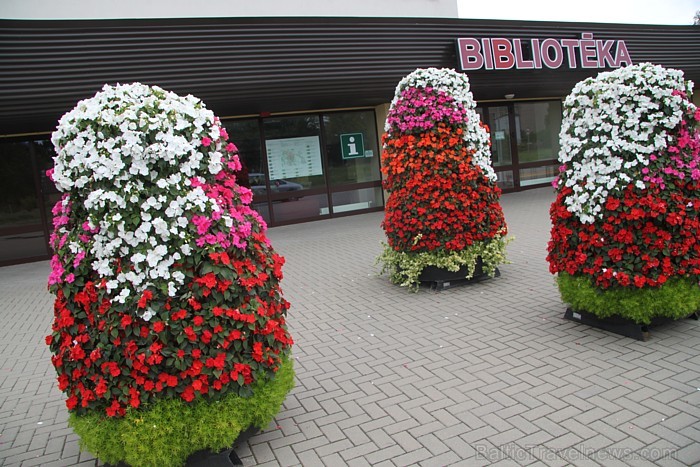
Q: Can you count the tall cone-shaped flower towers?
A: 3